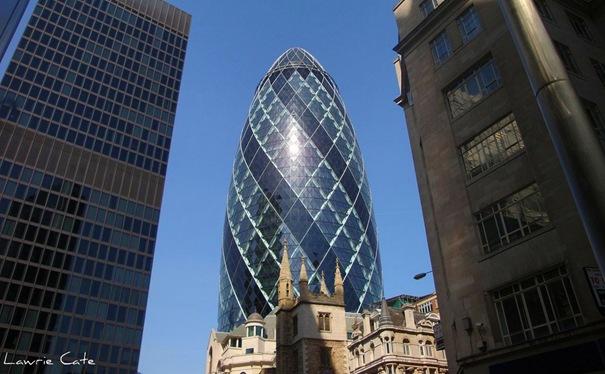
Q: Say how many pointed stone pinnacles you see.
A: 4